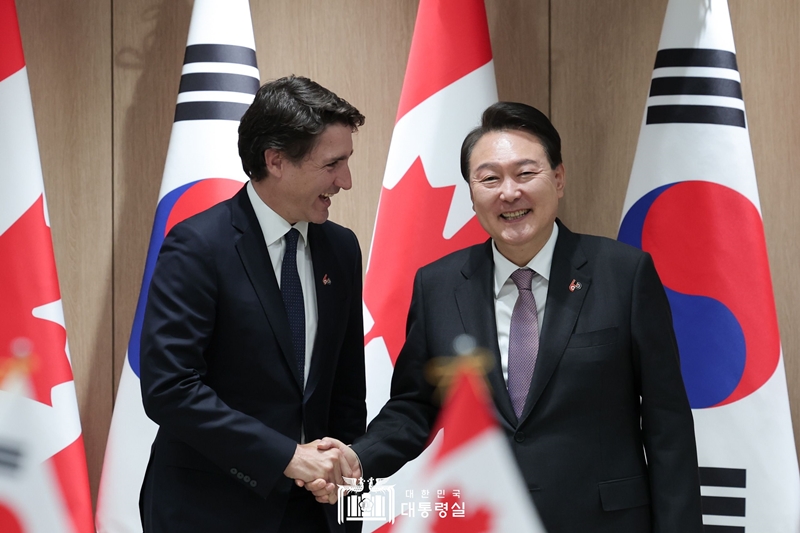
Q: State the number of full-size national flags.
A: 4